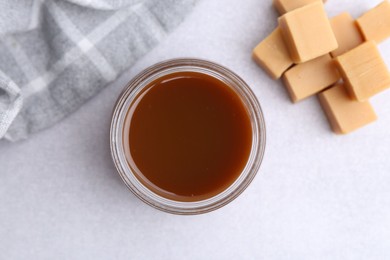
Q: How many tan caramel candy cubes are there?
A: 8